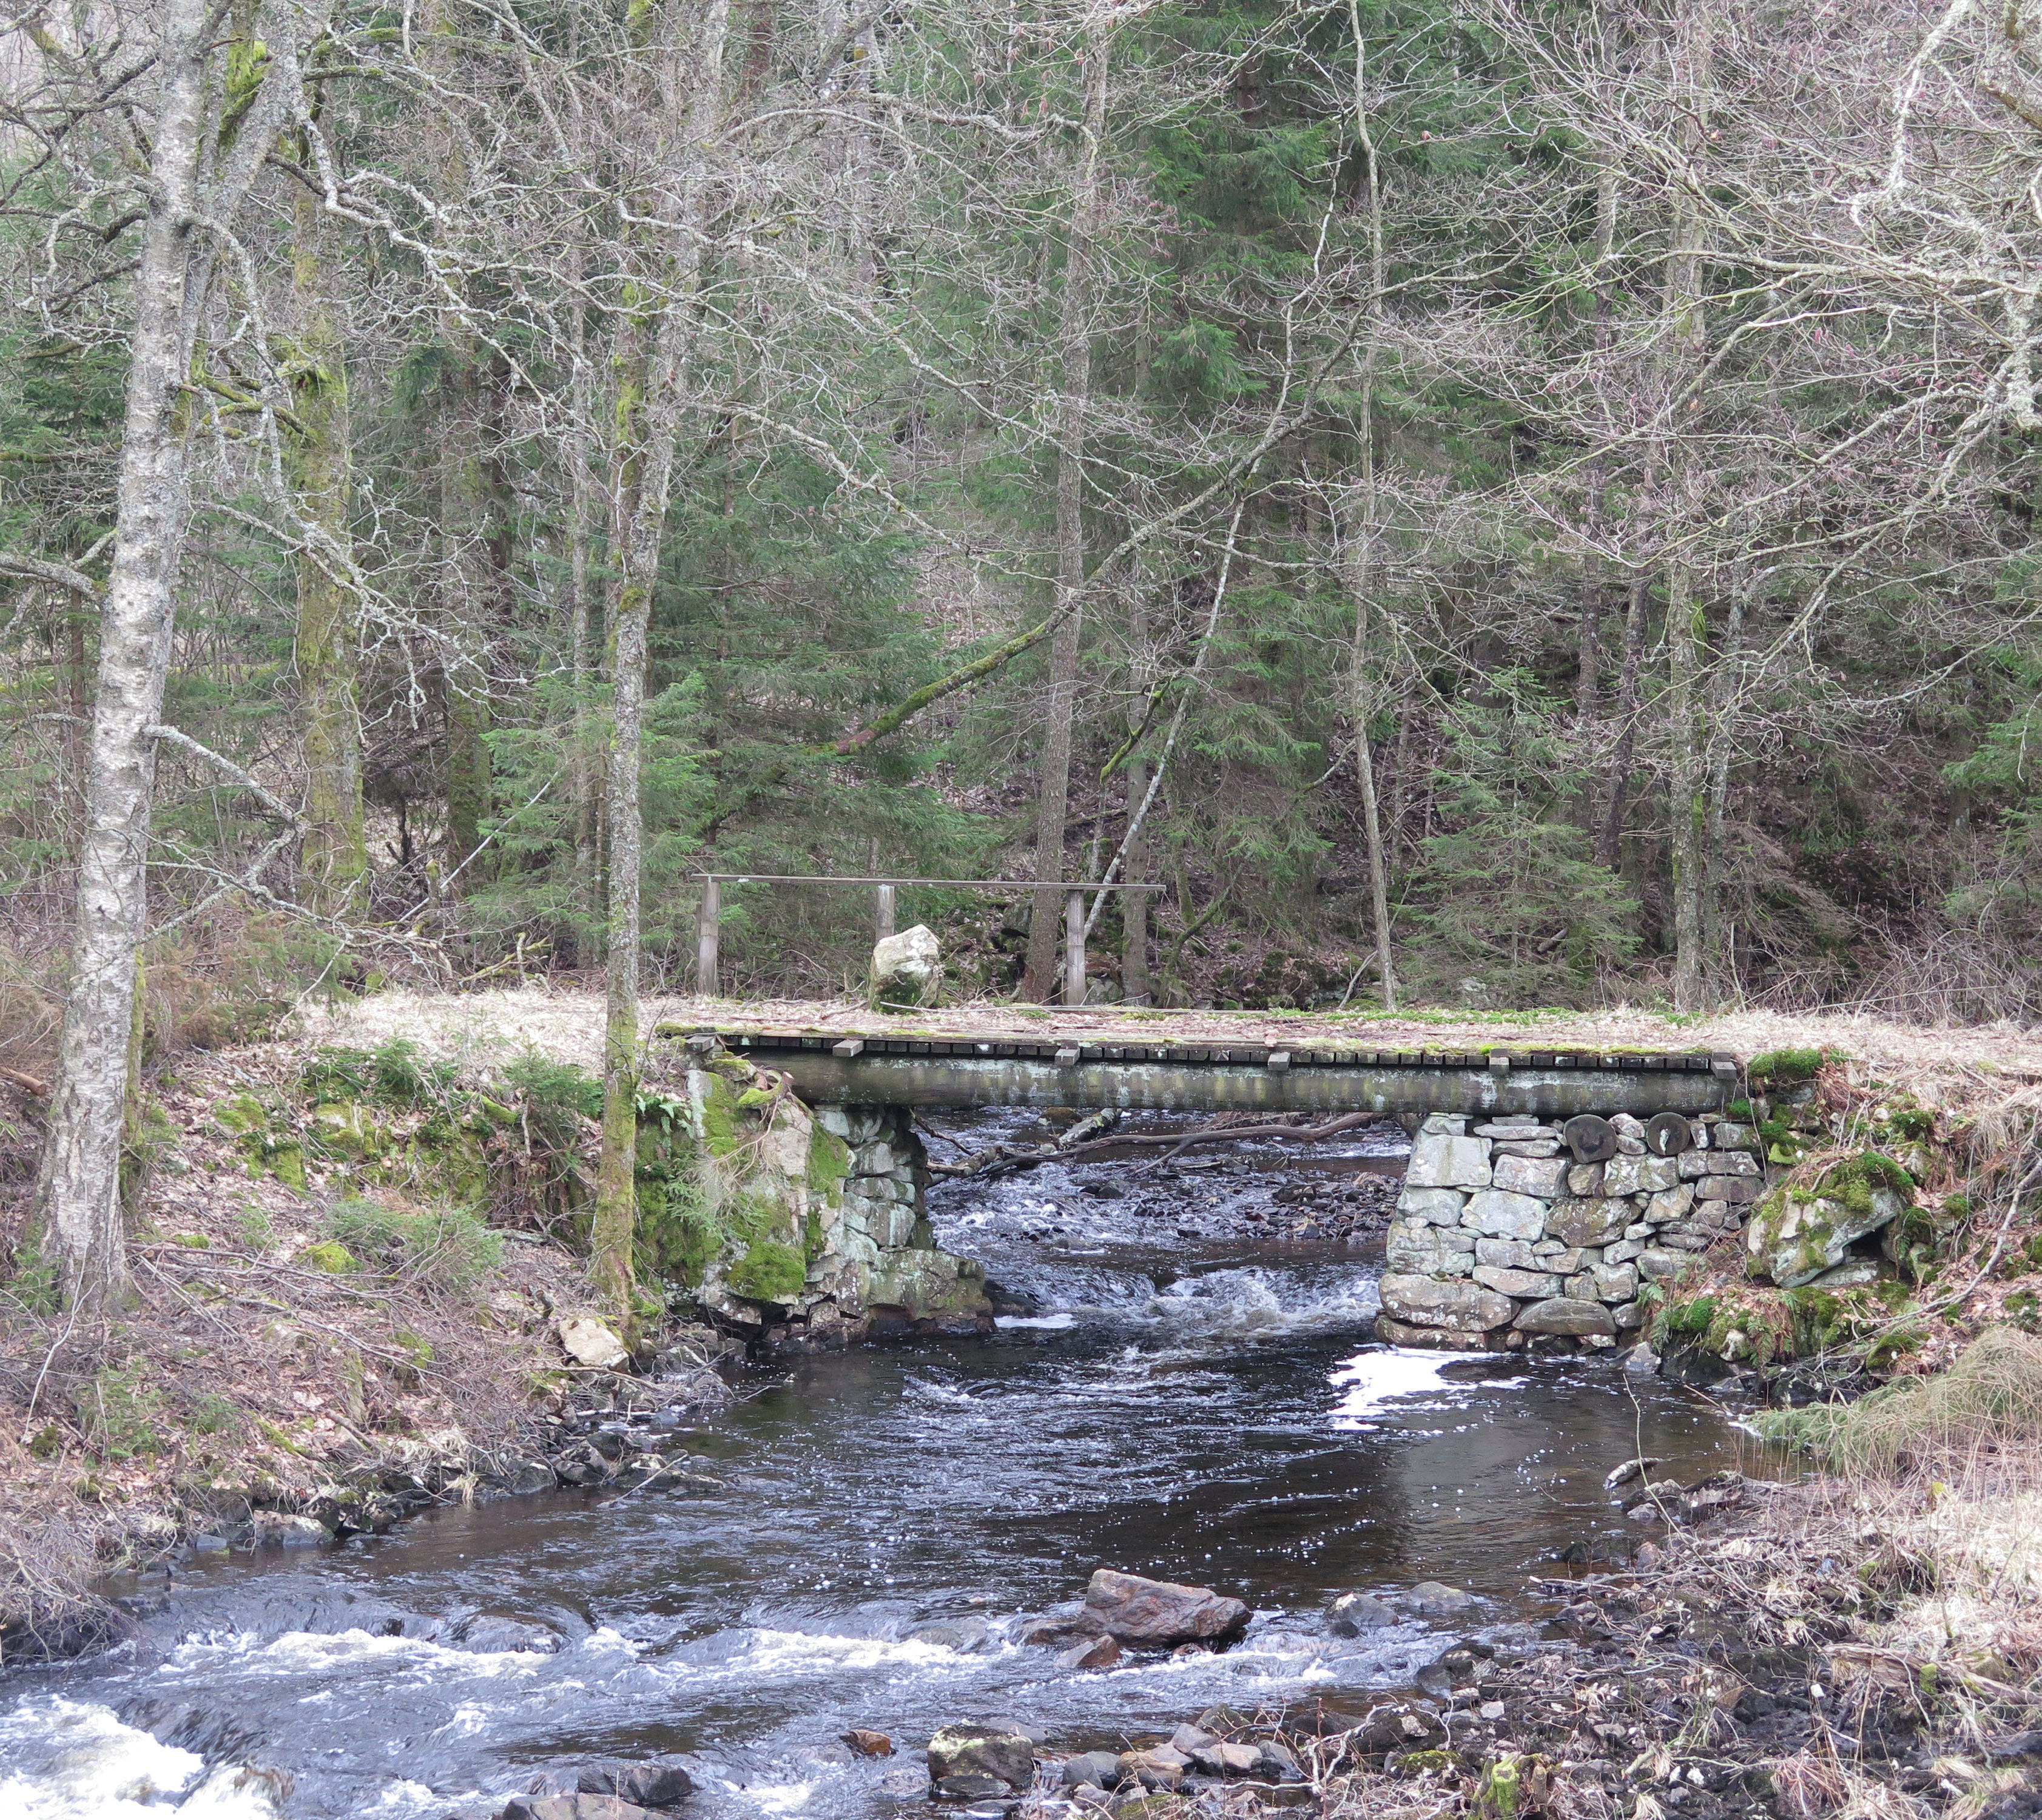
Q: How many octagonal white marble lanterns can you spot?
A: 0